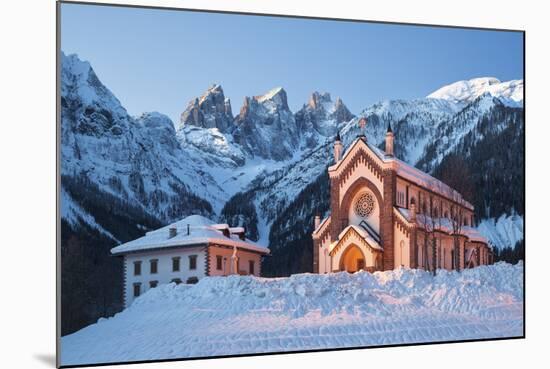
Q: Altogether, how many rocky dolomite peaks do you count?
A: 3